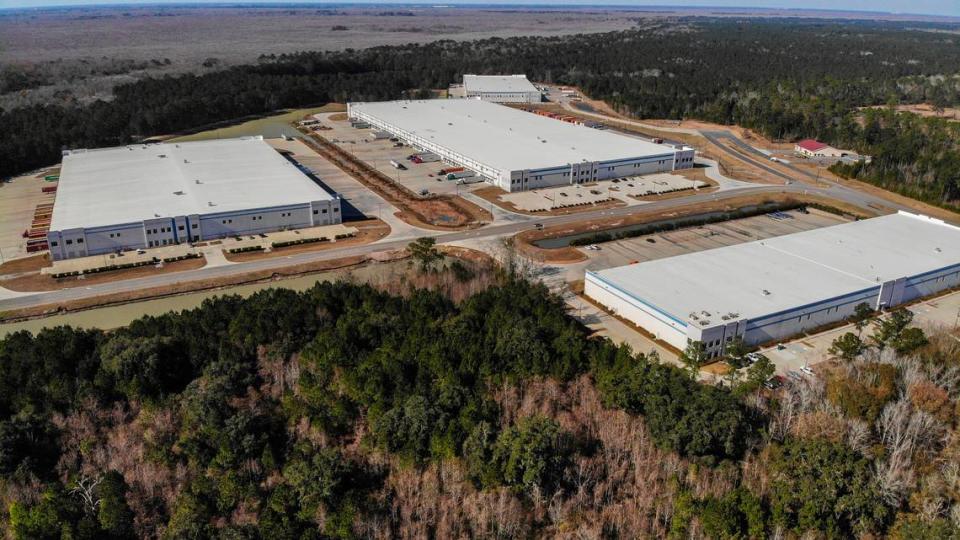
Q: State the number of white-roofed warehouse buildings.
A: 4